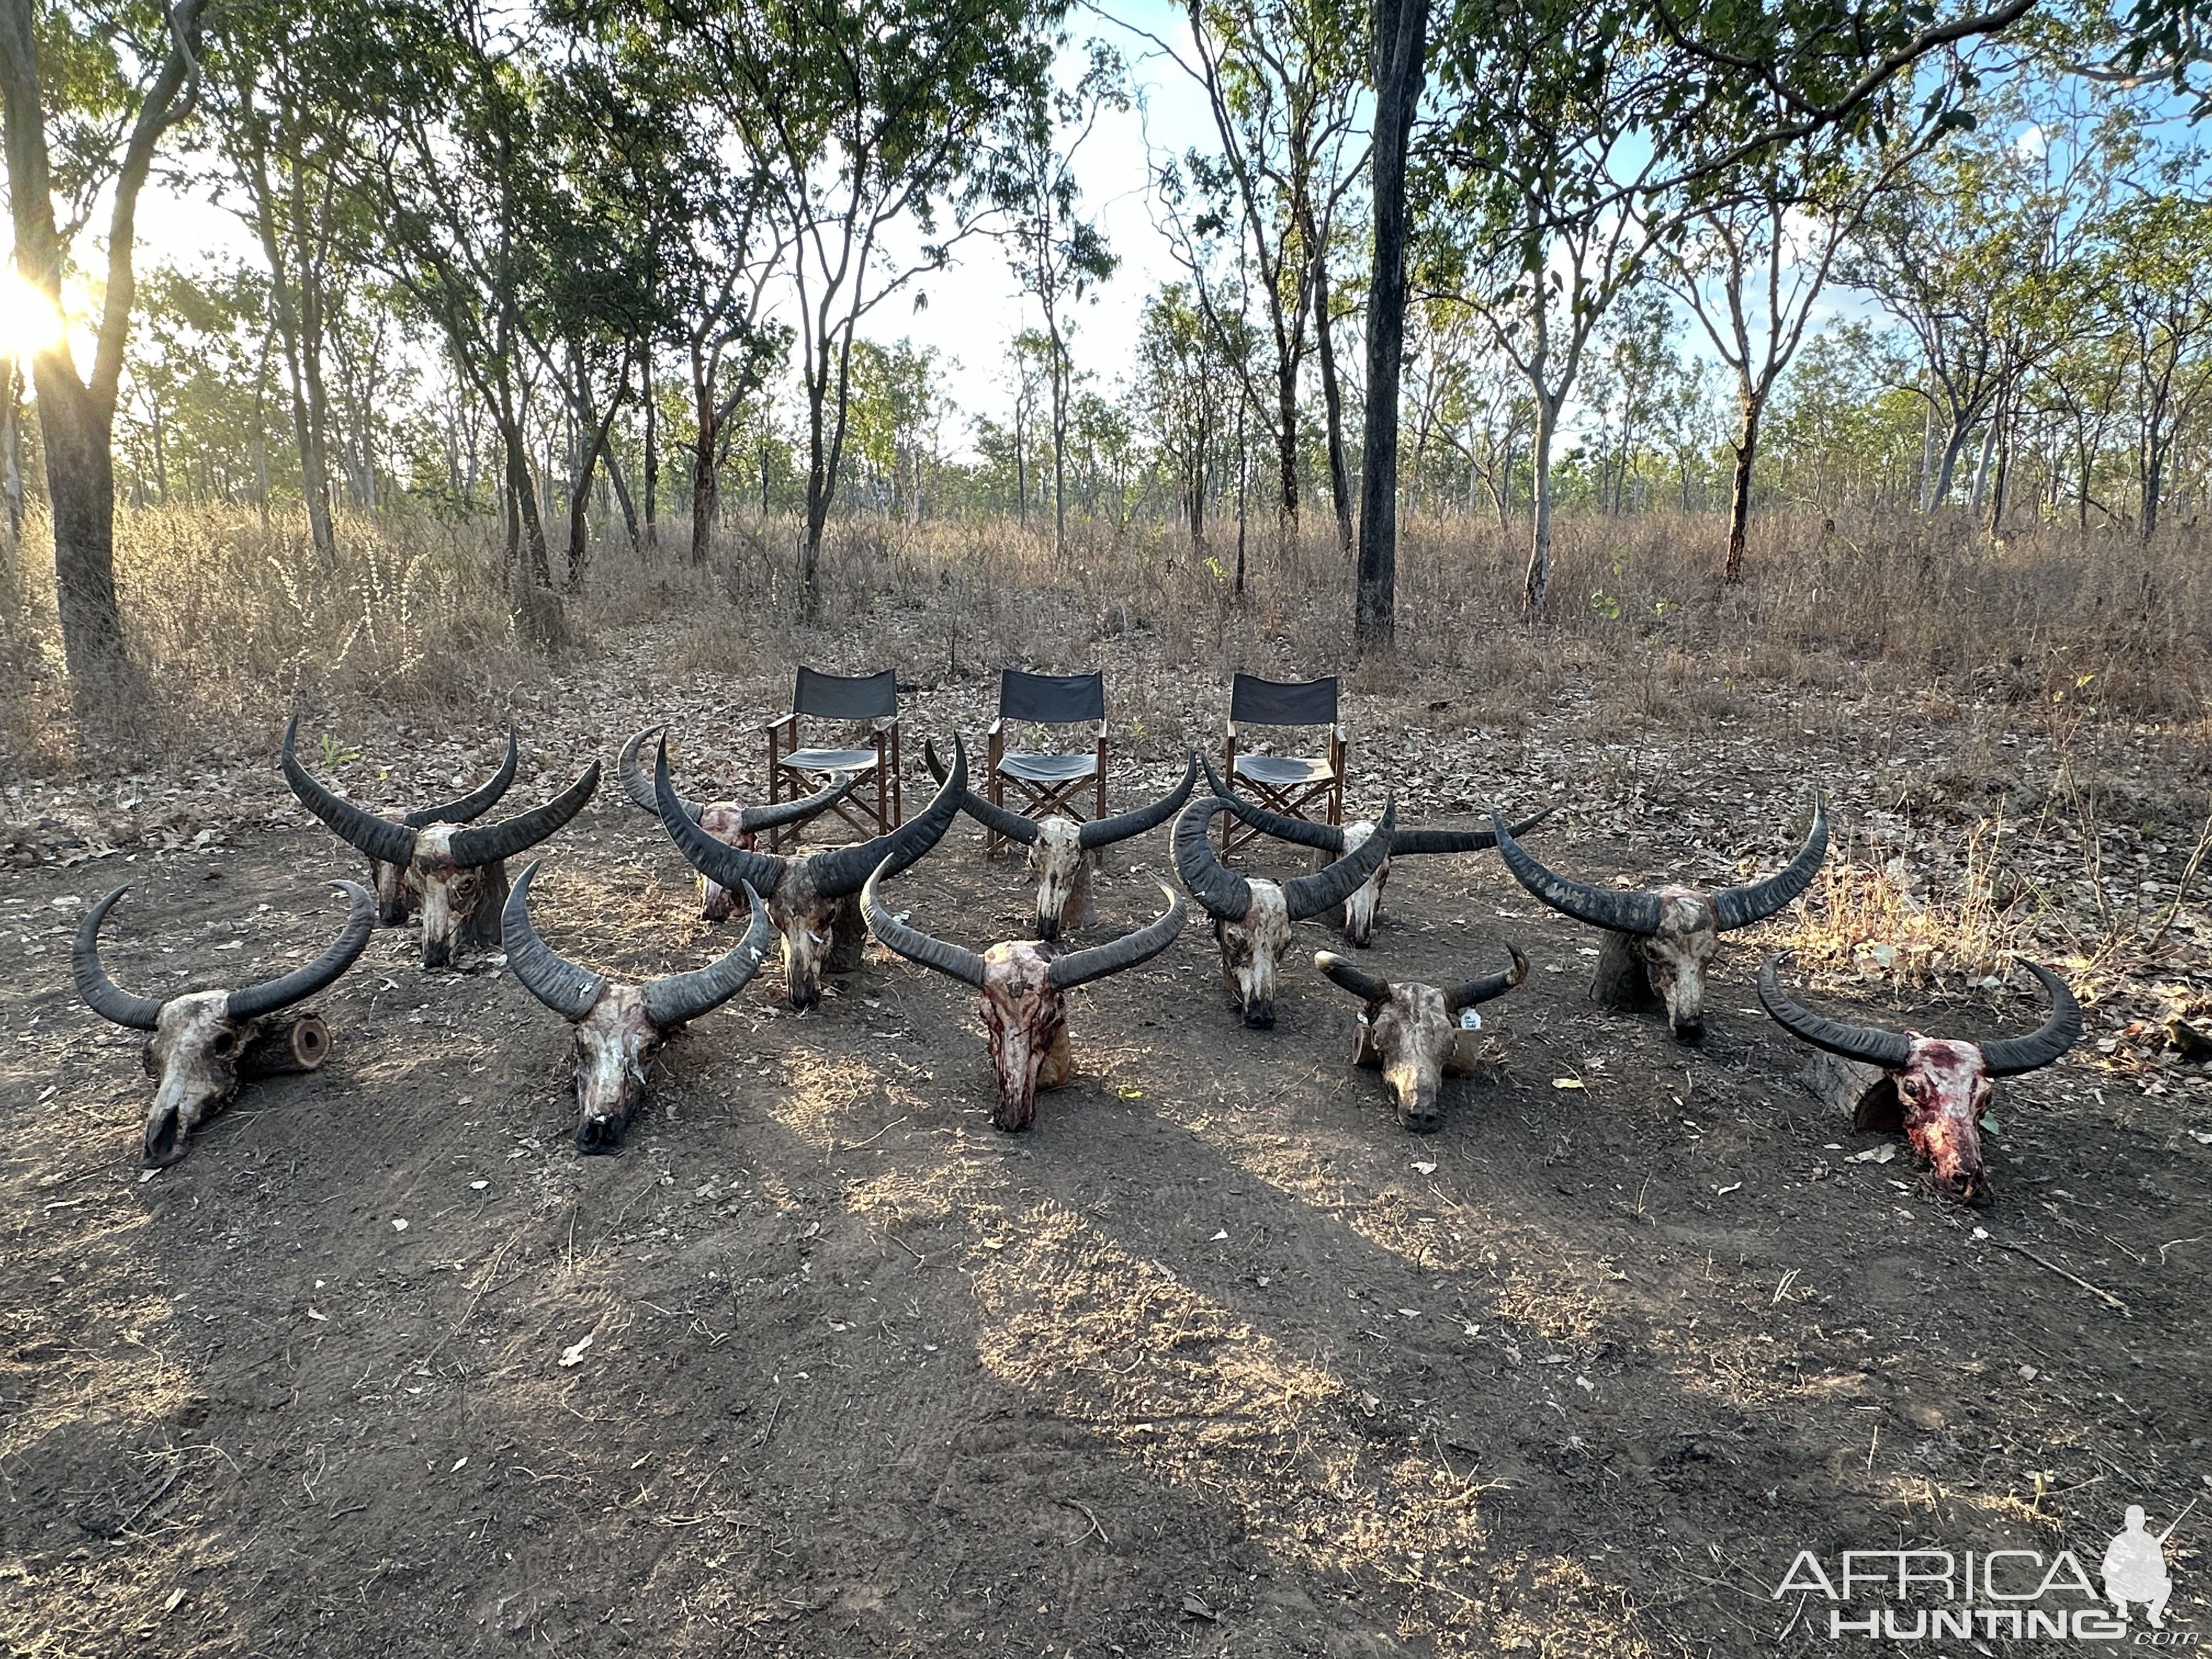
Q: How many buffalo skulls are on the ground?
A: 13